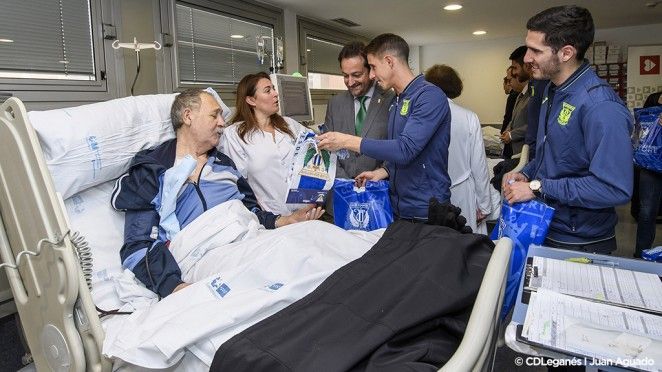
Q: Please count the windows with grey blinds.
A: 3